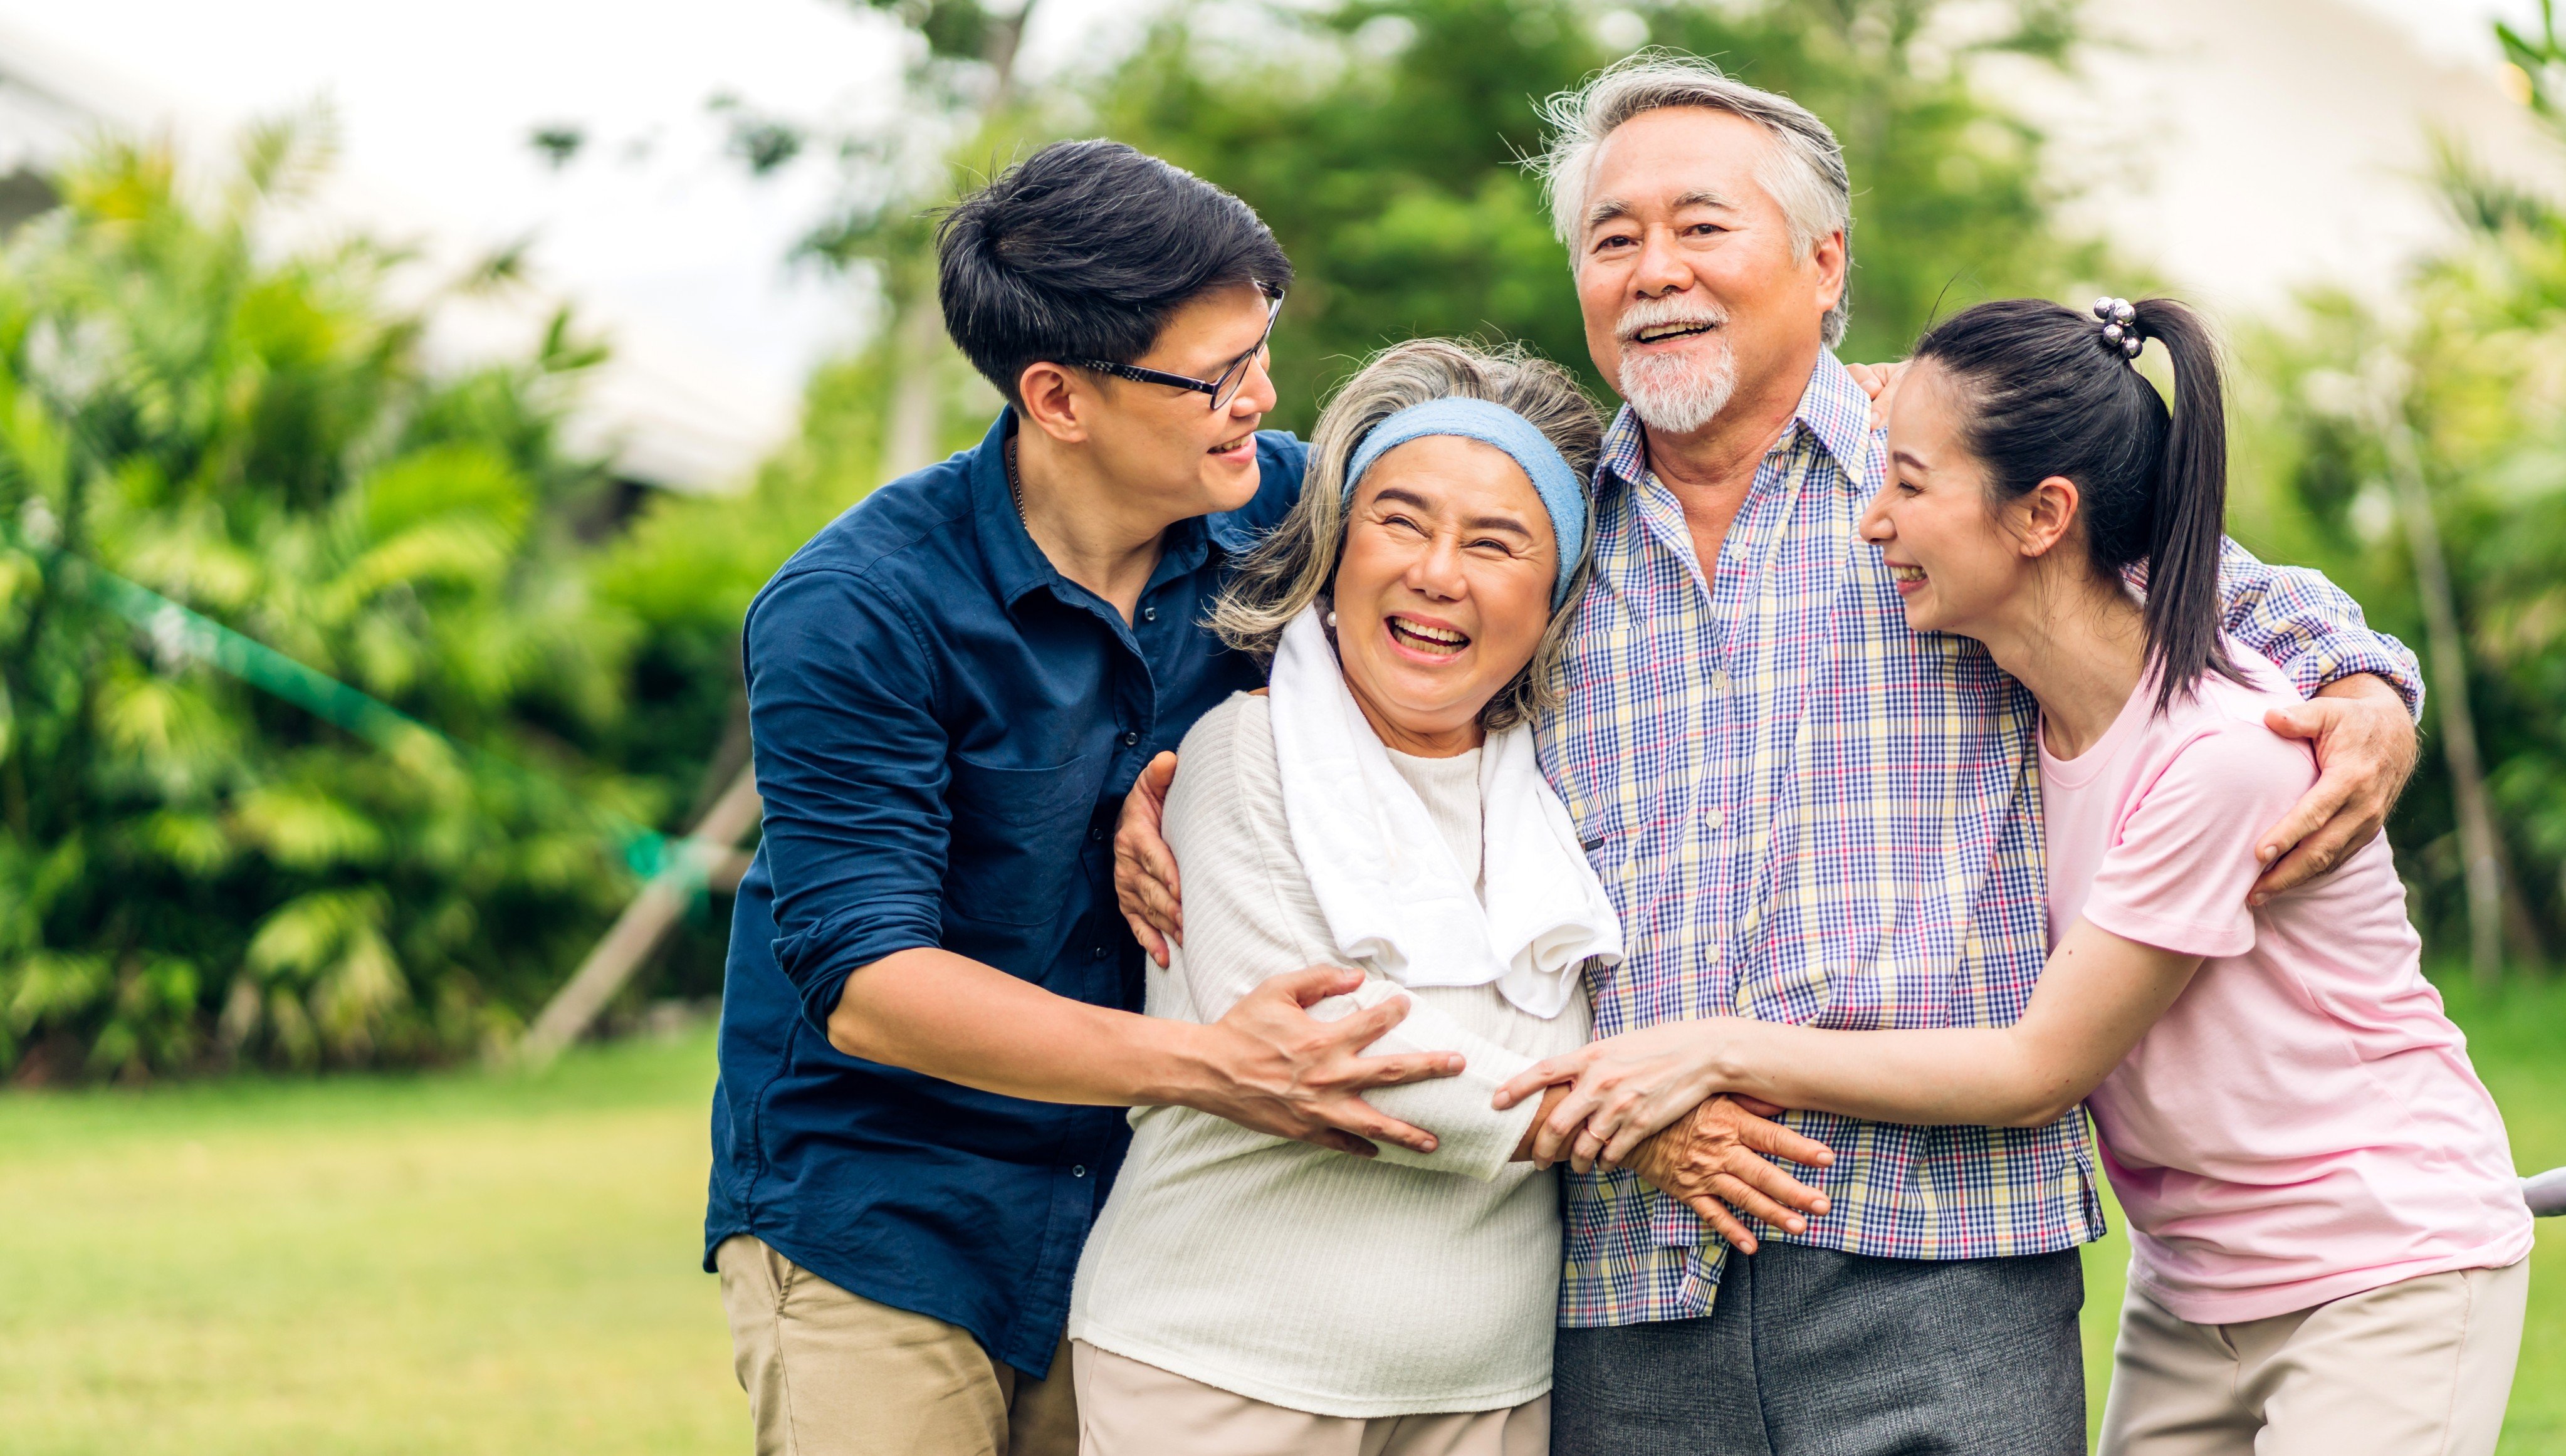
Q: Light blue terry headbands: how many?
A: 1